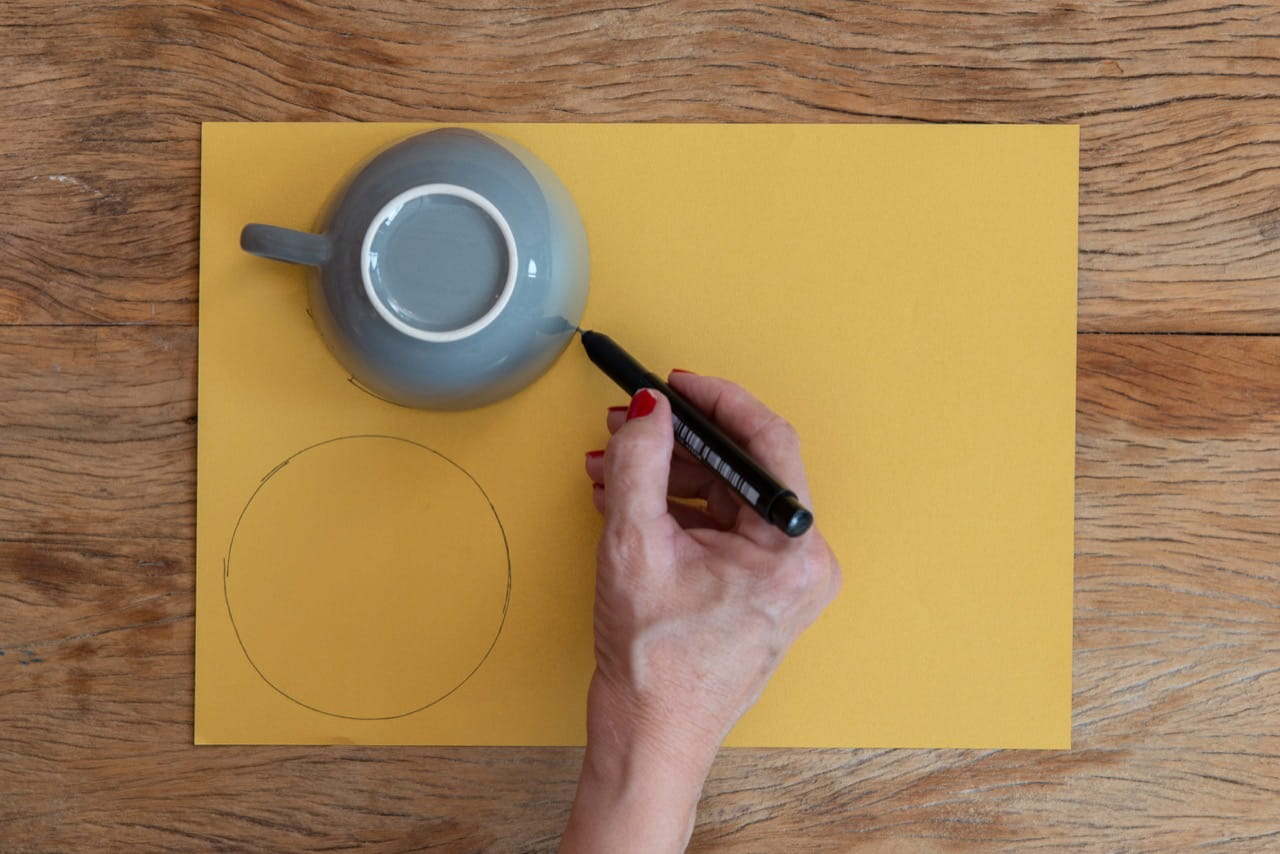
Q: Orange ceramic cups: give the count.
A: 0